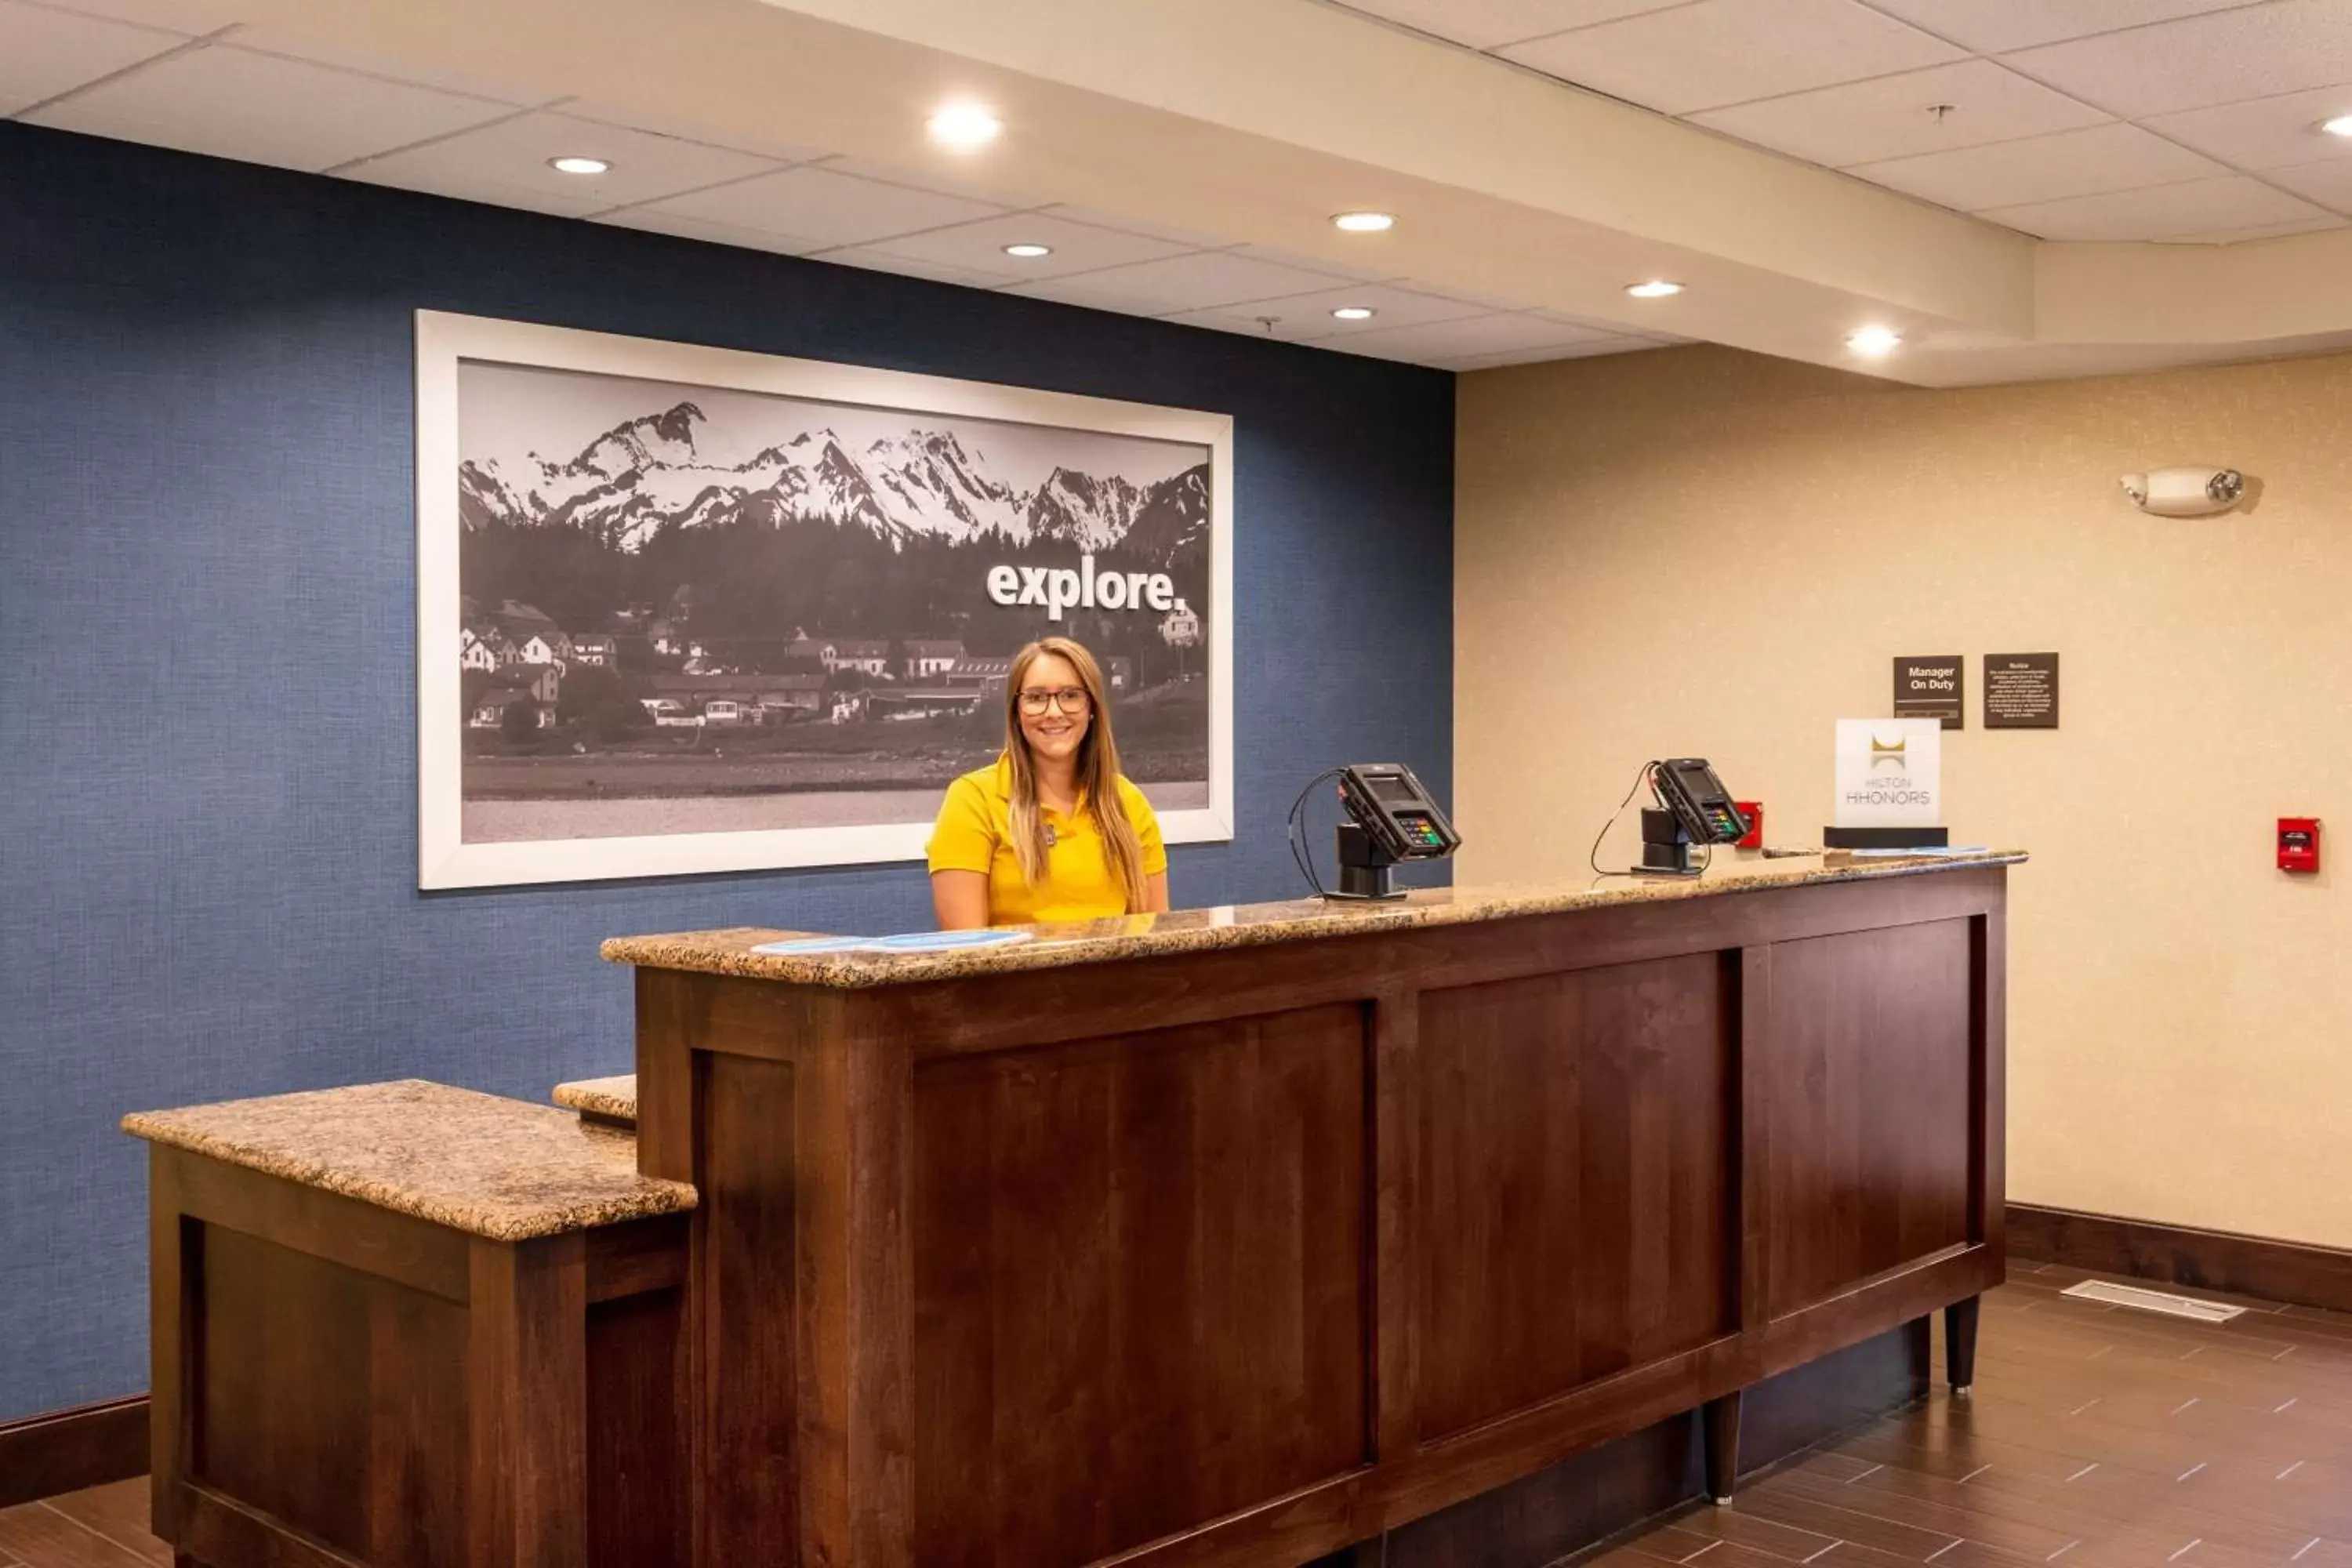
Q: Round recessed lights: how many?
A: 8